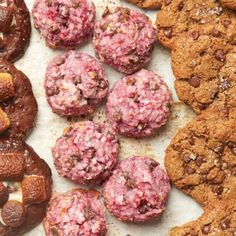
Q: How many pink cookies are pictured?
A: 7